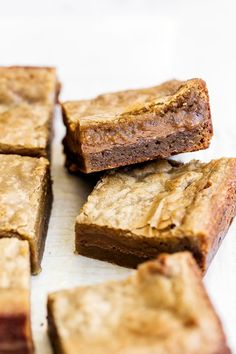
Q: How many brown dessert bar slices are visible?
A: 6